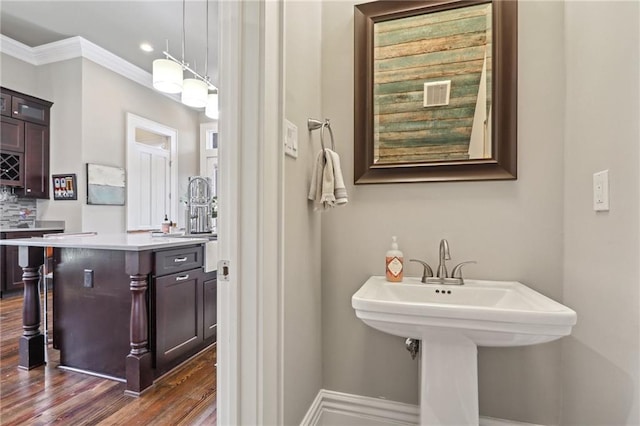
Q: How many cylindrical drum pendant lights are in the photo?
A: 3